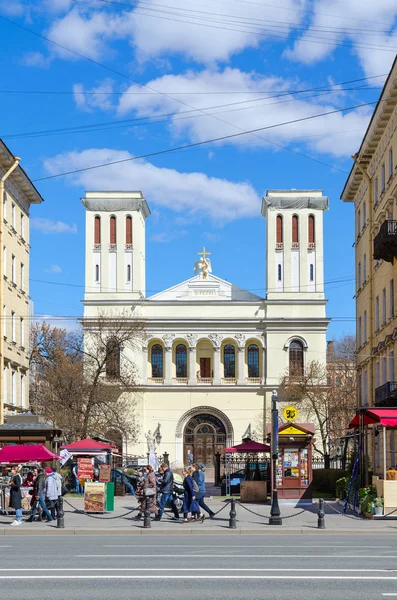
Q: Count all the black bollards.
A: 4